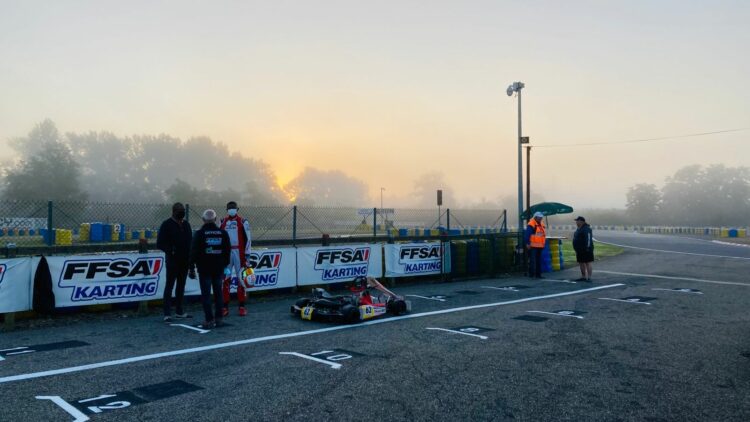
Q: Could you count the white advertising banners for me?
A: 5